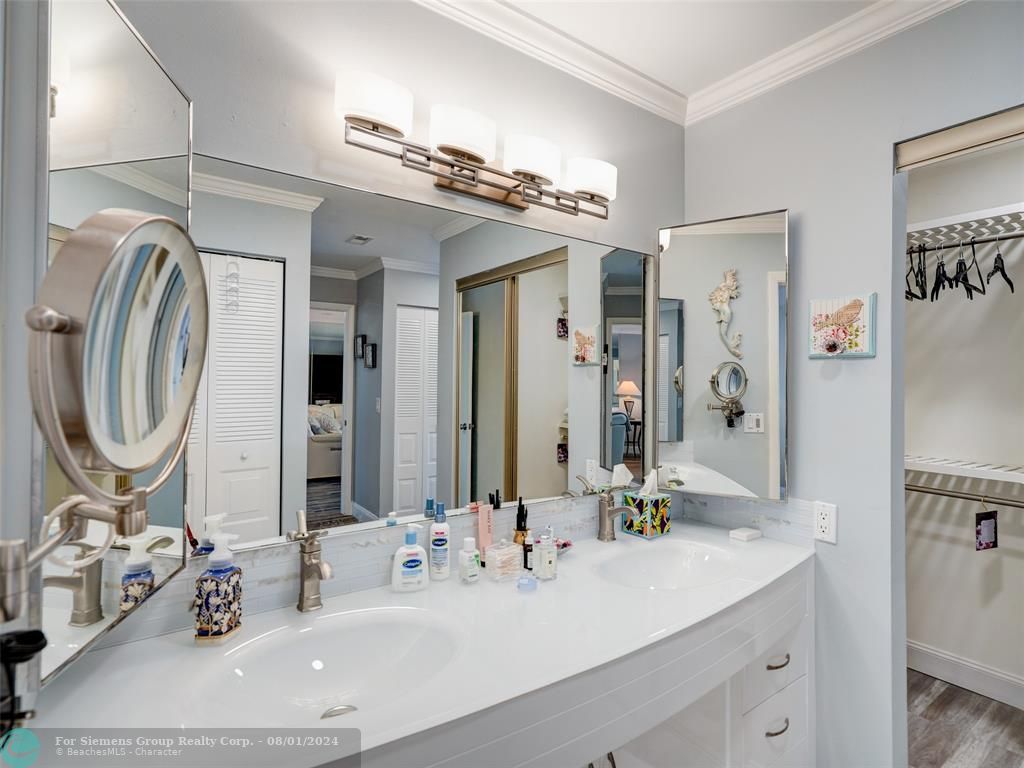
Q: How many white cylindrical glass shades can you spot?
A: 4